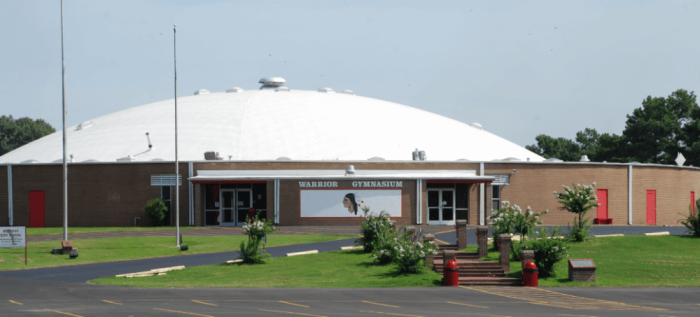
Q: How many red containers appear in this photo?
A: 2